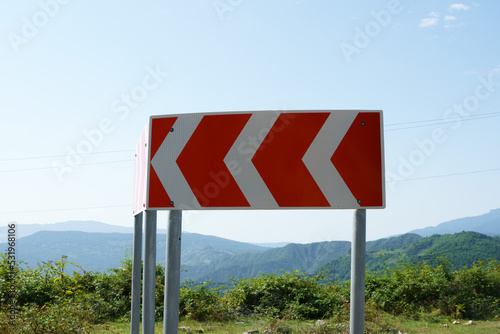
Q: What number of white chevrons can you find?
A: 3